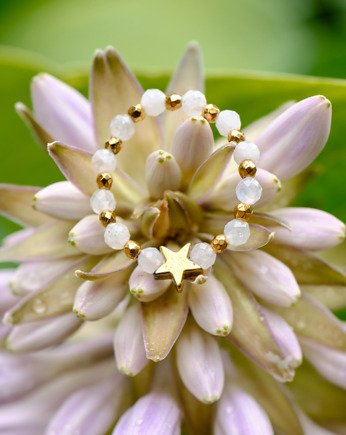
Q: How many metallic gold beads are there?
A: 11